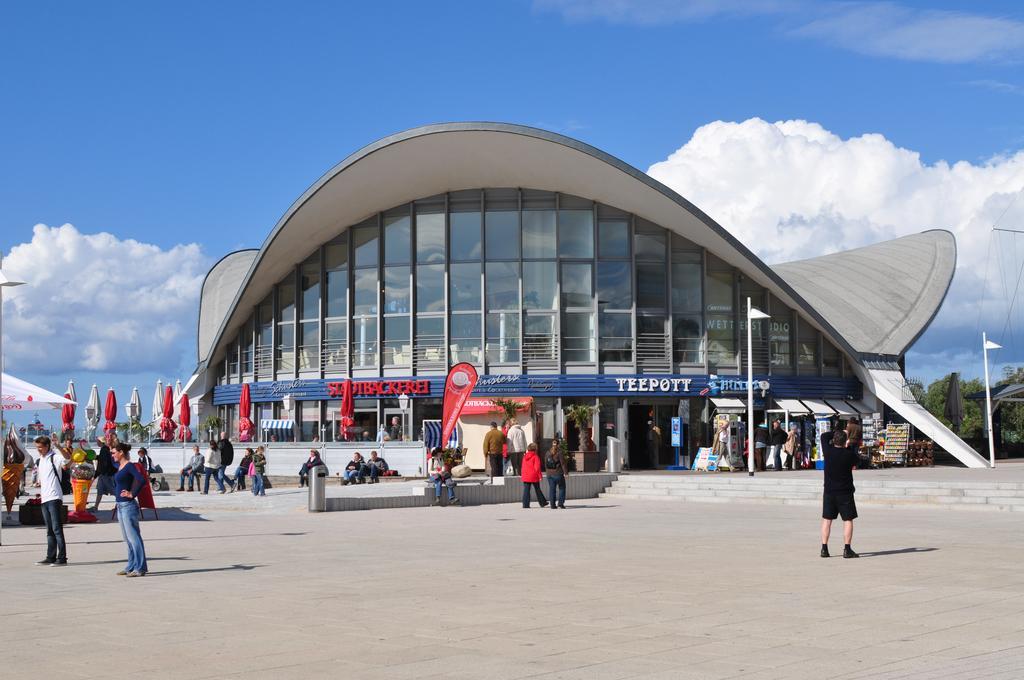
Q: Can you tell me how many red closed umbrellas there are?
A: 6